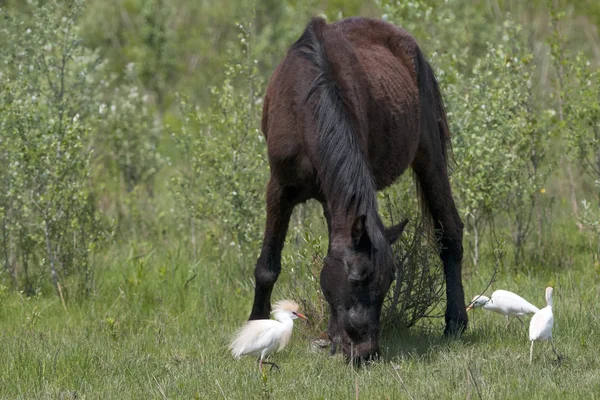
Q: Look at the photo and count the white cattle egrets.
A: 3